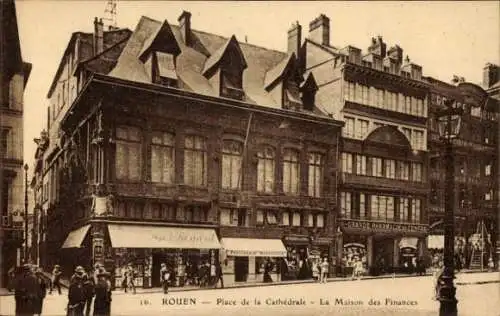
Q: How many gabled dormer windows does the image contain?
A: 4